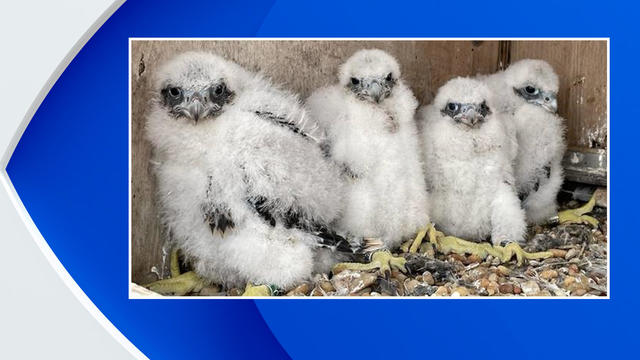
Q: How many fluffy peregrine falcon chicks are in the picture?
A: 4